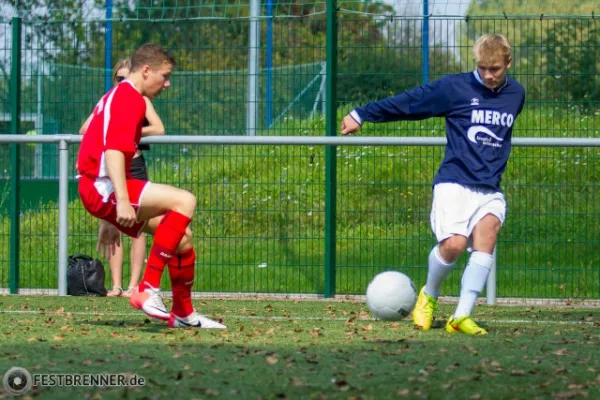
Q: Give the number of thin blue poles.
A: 3